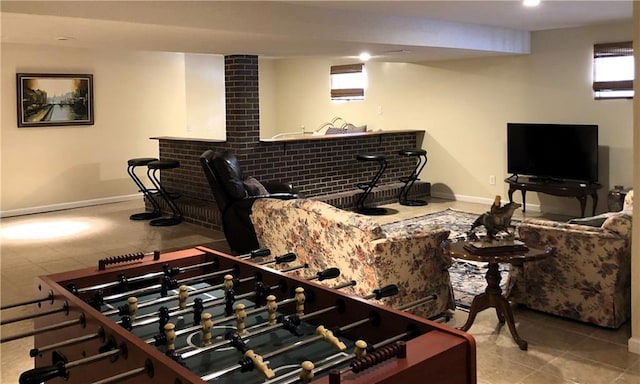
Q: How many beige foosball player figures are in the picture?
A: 12